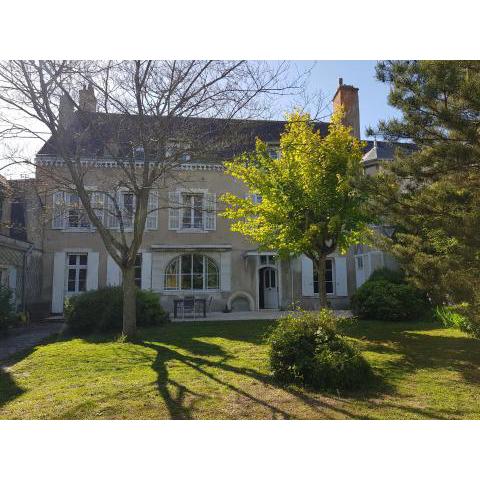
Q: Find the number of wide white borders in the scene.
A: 2